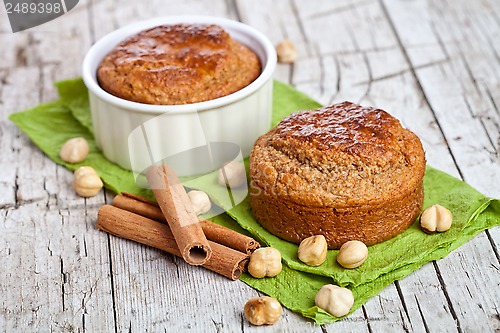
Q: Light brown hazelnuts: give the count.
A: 11